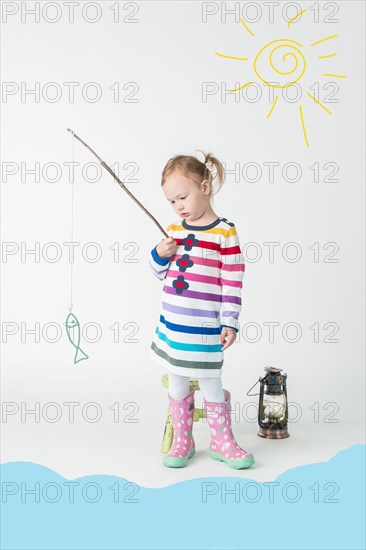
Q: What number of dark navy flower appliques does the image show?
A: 3